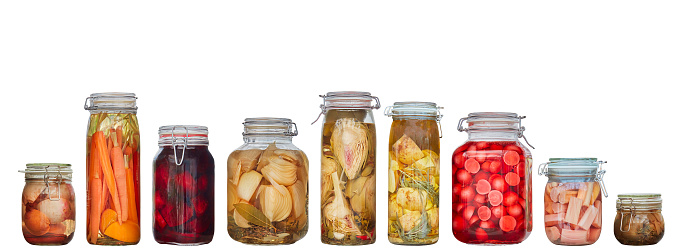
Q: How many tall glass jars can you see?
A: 3